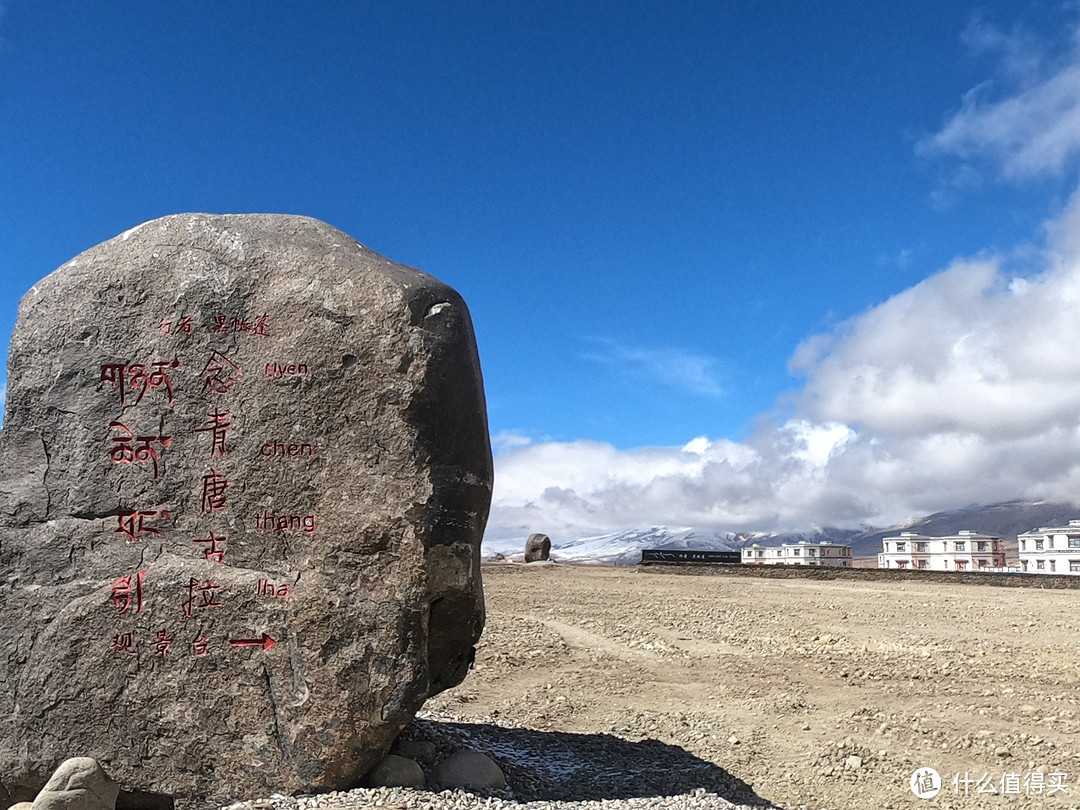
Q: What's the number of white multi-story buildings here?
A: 3